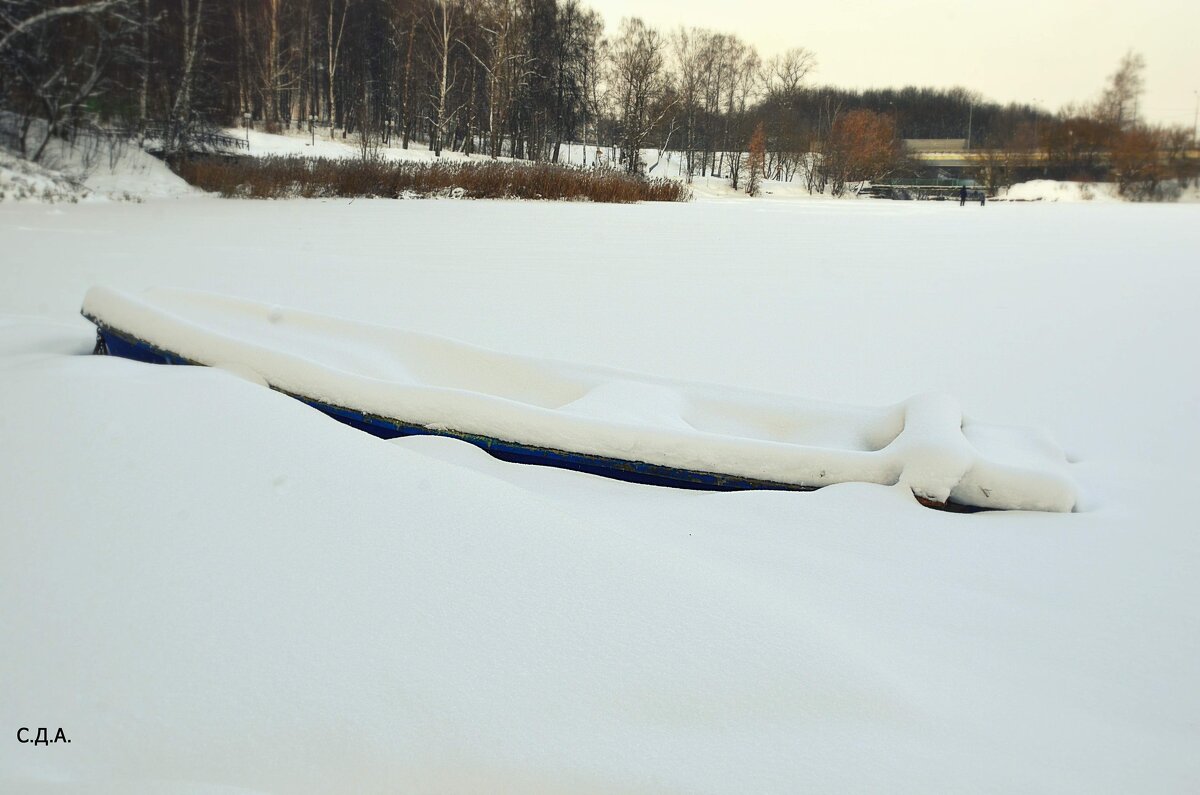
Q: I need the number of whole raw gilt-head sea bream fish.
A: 0